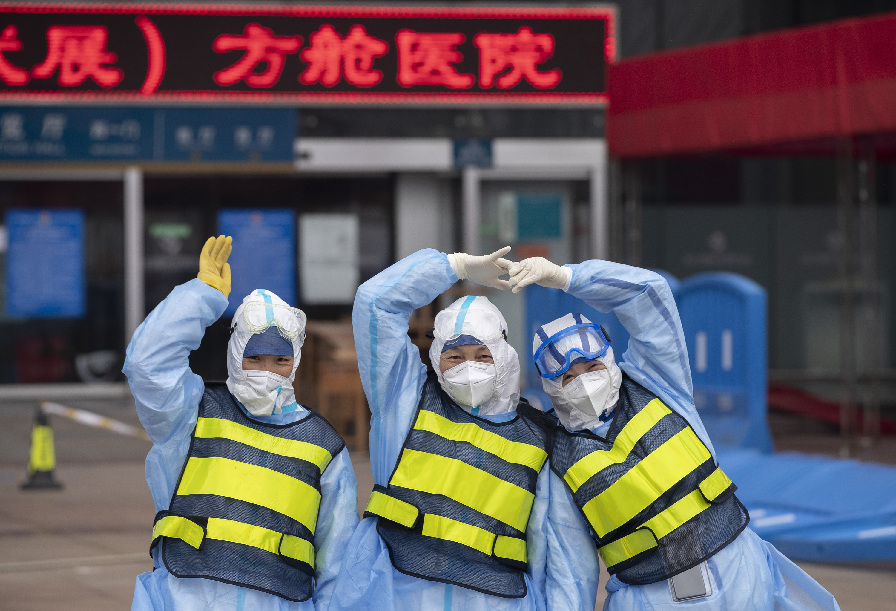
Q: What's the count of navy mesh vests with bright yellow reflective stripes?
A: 3